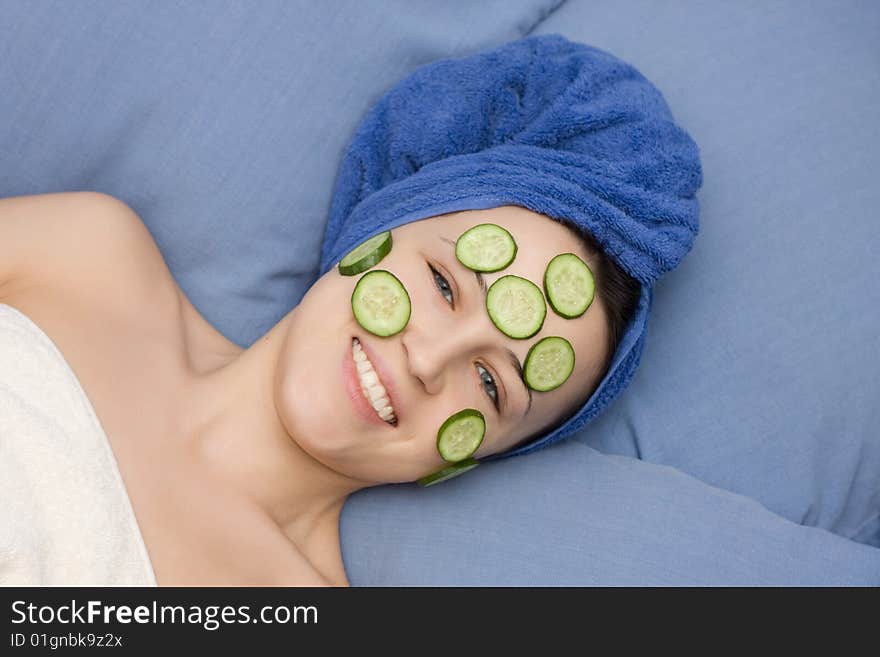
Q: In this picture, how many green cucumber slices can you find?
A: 8